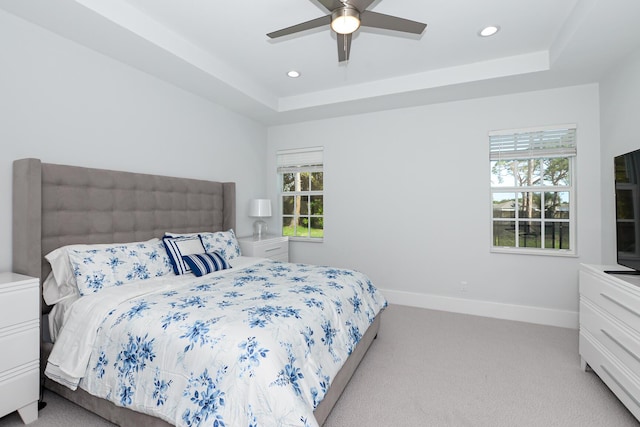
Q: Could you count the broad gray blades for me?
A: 5